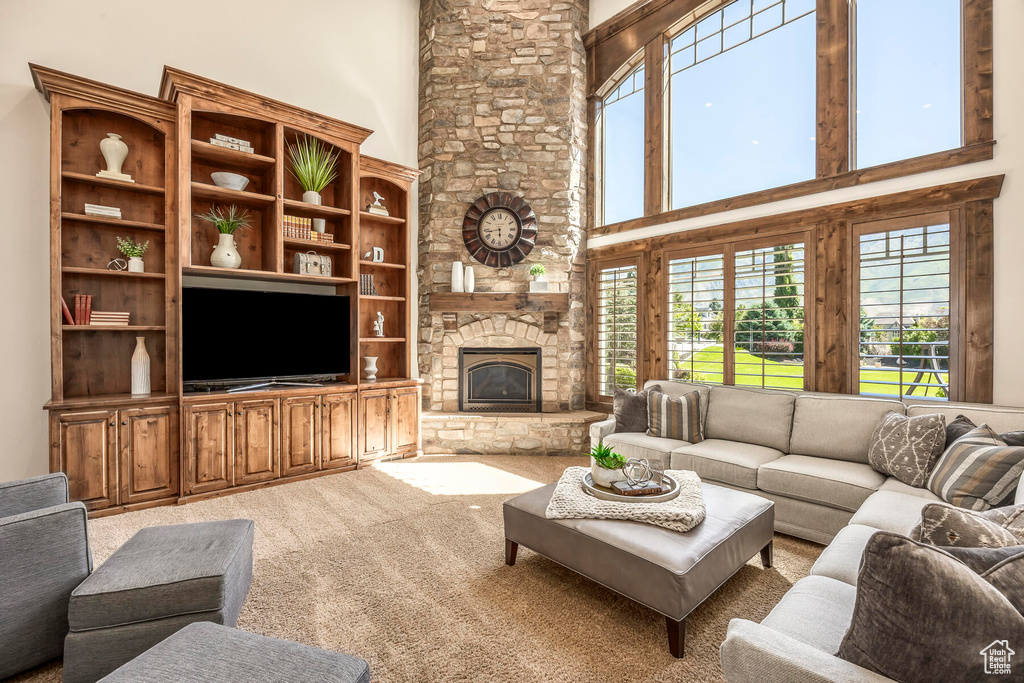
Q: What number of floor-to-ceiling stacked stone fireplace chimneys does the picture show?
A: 1